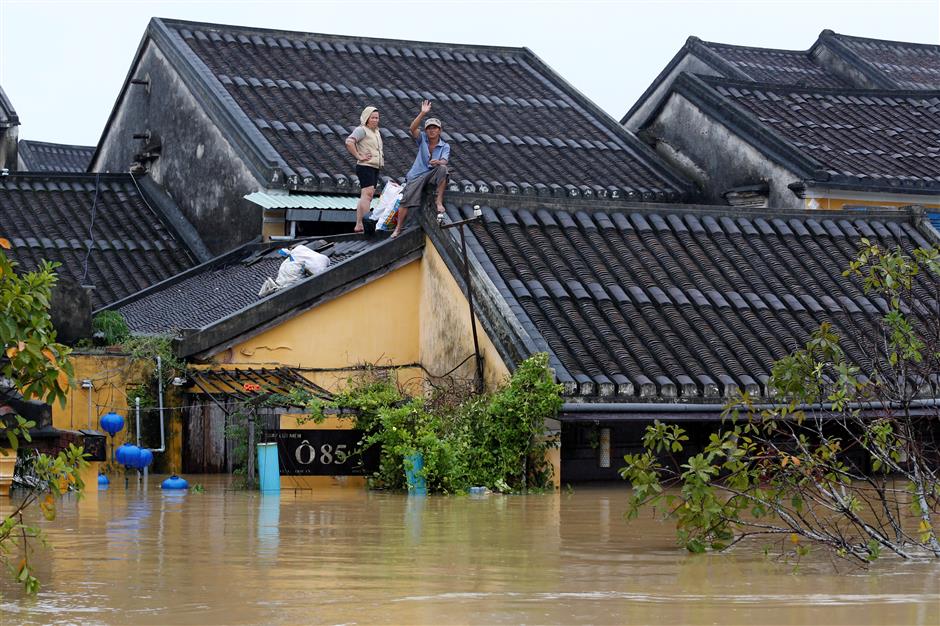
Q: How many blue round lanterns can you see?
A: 5